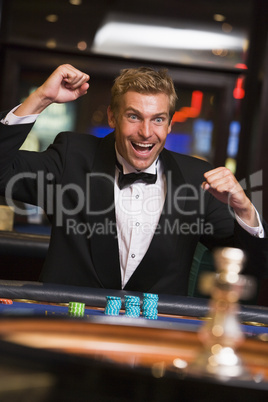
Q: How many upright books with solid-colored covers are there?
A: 0